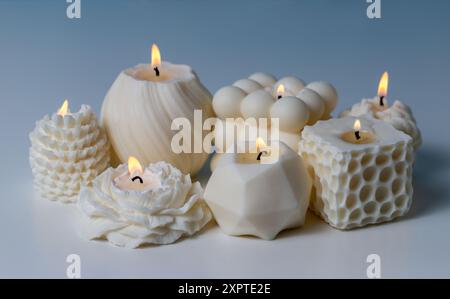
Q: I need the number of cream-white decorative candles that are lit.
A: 7